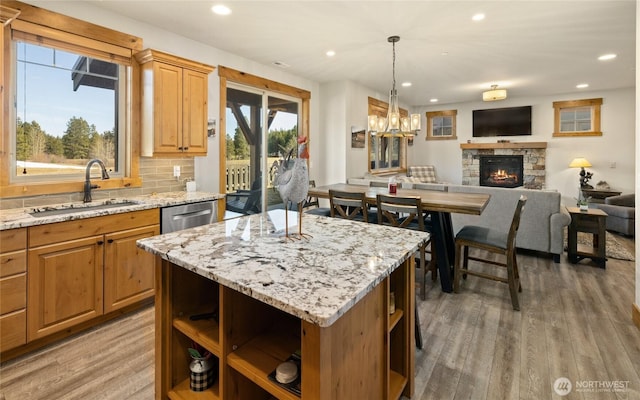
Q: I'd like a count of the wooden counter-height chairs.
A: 6